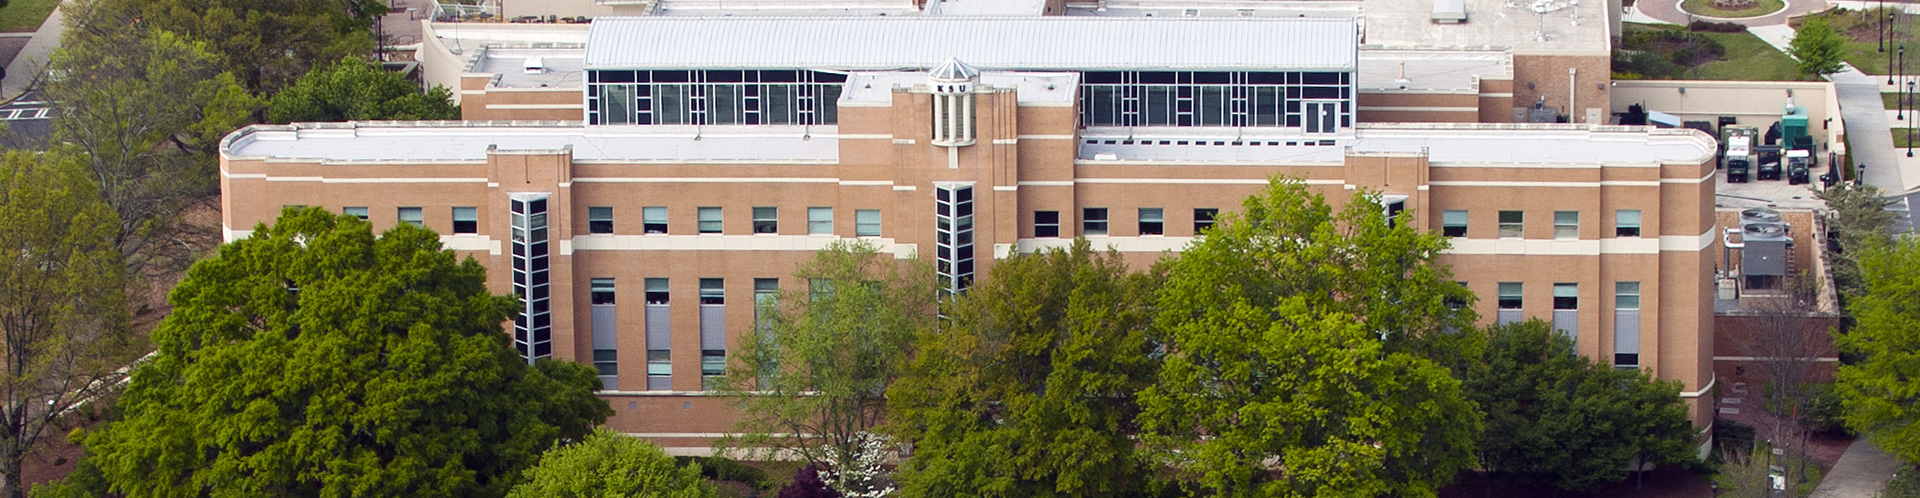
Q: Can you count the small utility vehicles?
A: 3